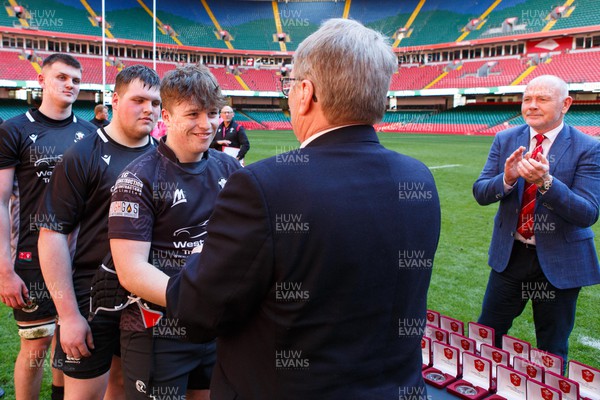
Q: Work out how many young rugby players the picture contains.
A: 3